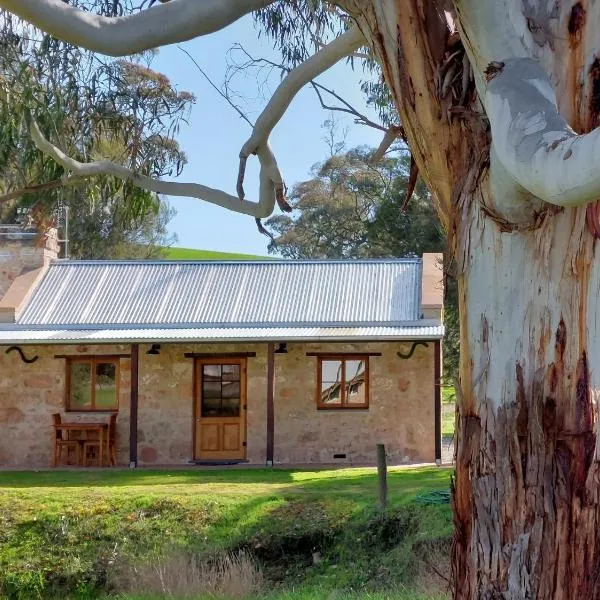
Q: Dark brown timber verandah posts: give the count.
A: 3